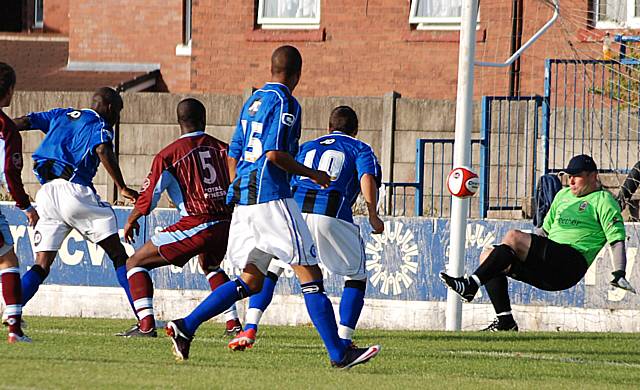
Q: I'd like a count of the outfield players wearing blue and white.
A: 3